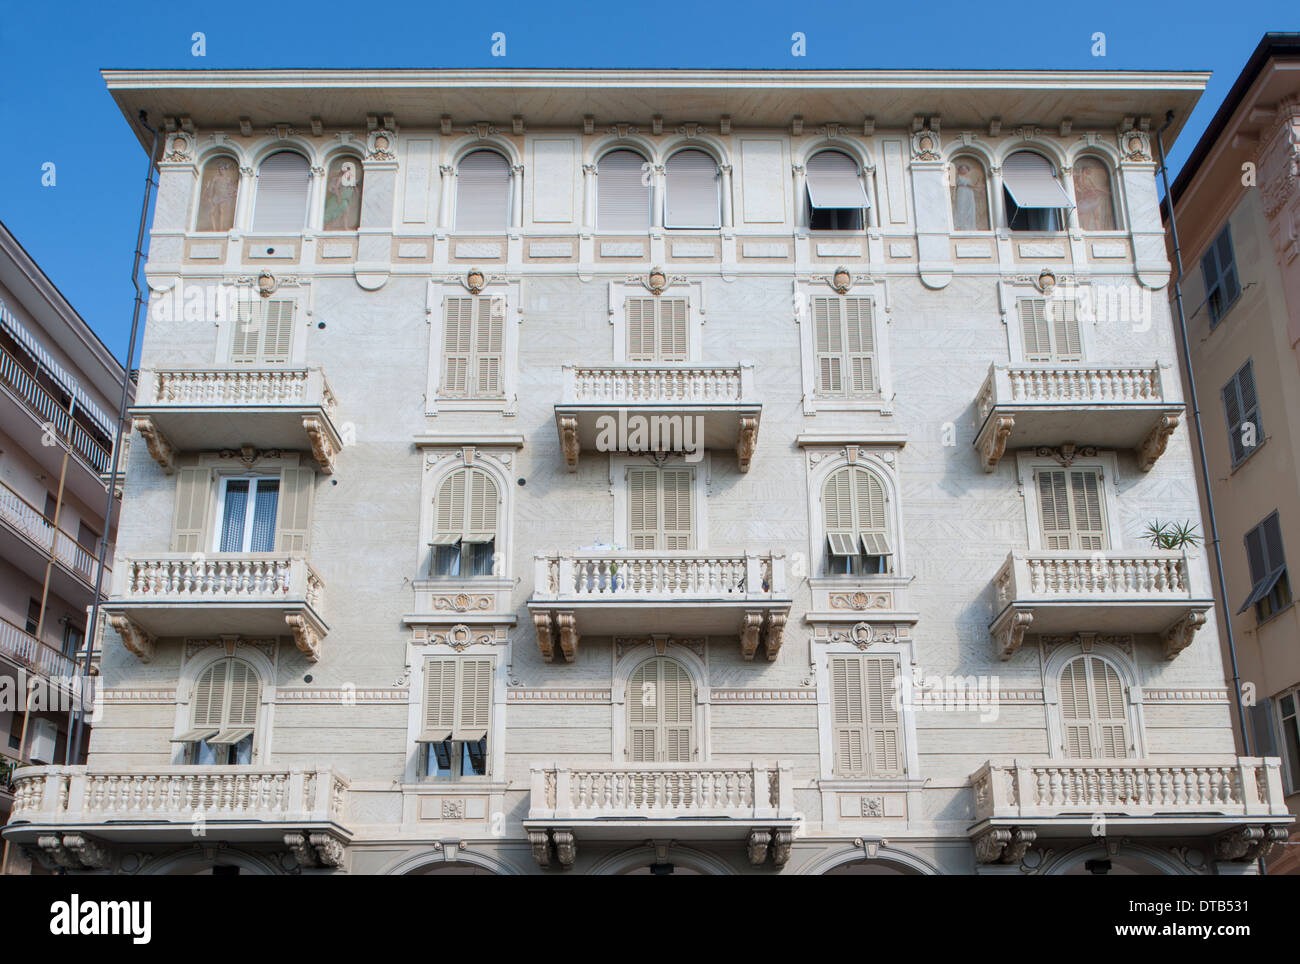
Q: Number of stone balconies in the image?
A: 9